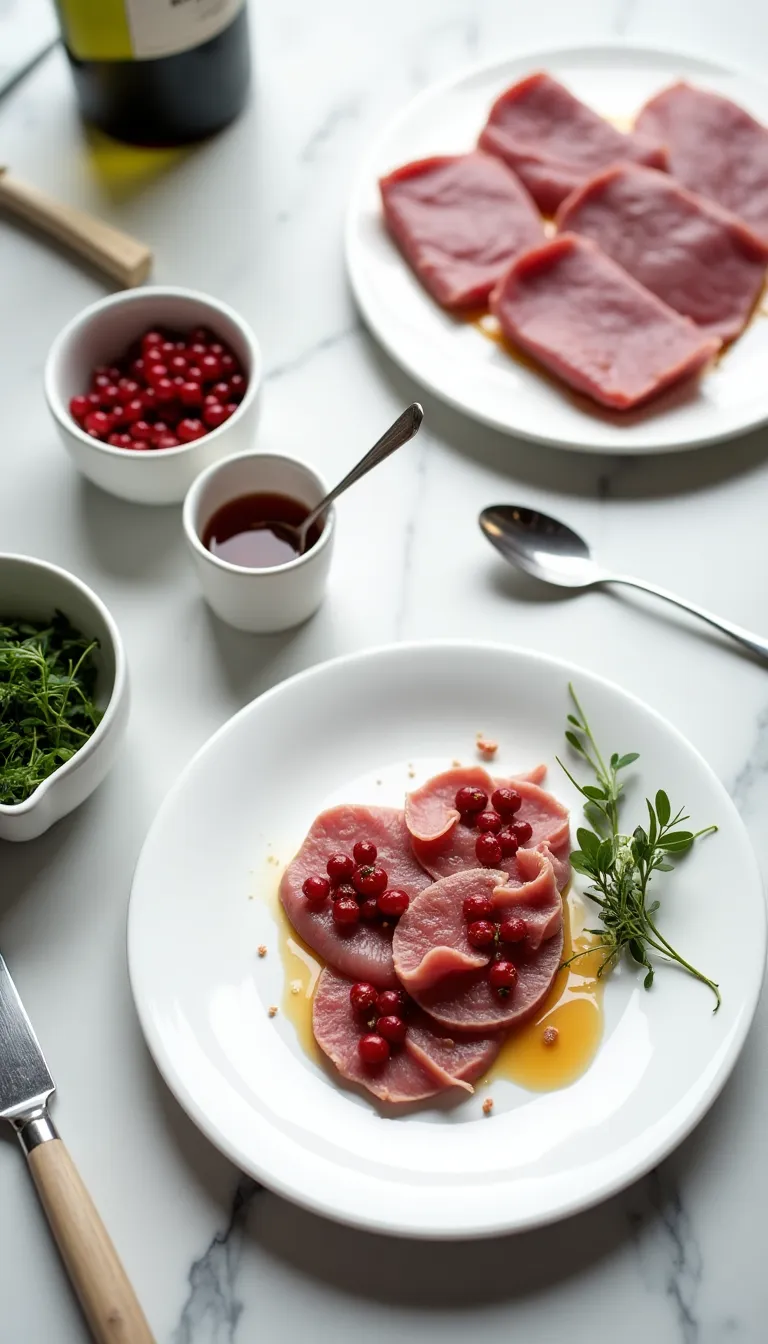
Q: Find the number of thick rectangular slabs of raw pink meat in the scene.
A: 5